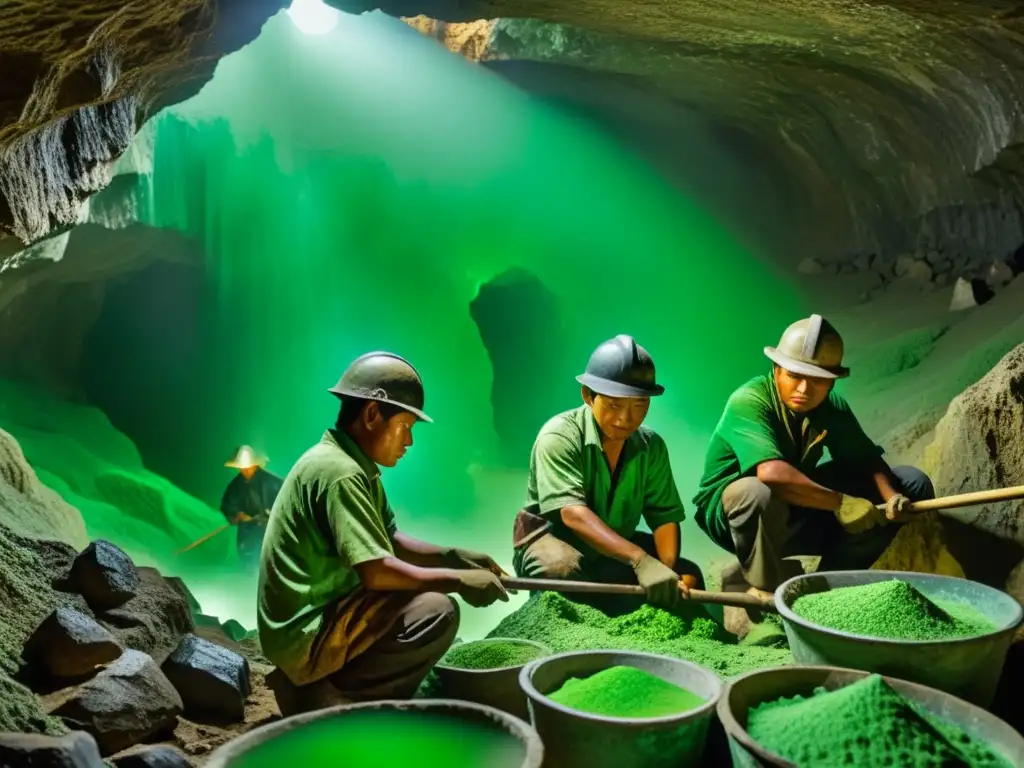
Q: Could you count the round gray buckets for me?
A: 5